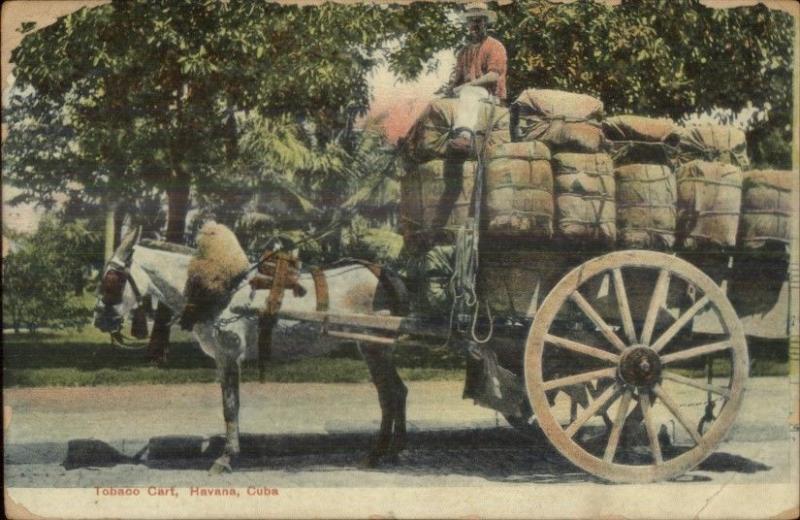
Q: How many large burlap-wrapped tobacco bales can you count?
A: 10